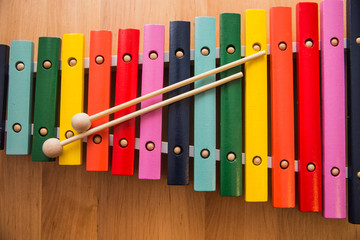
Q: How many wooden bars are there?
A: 15